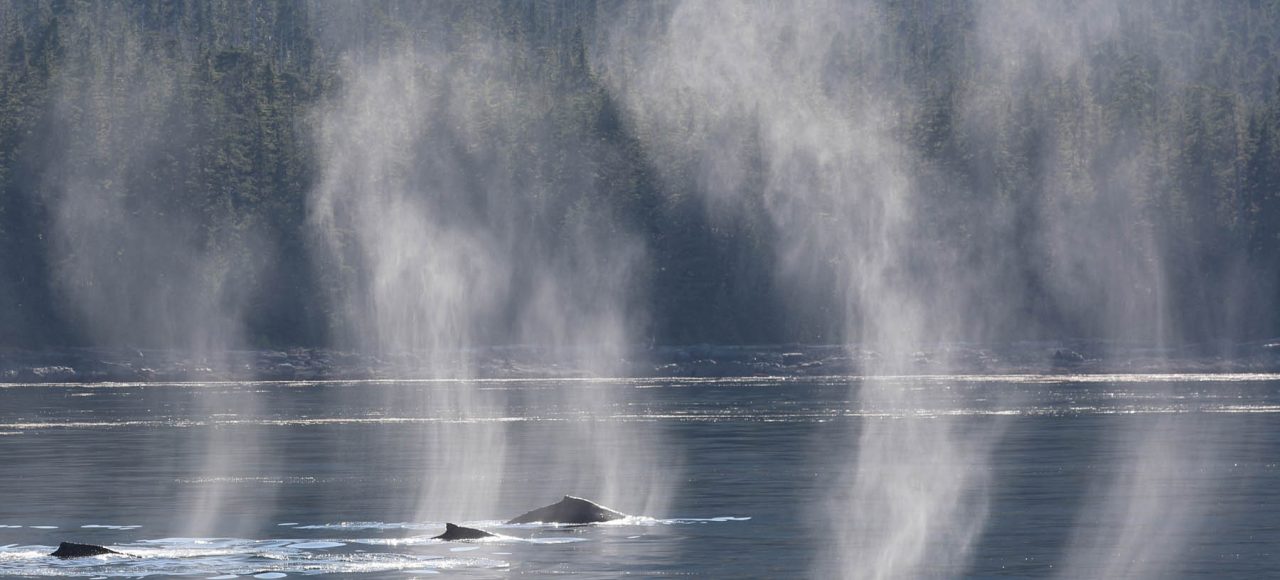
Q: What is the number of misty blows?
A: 5